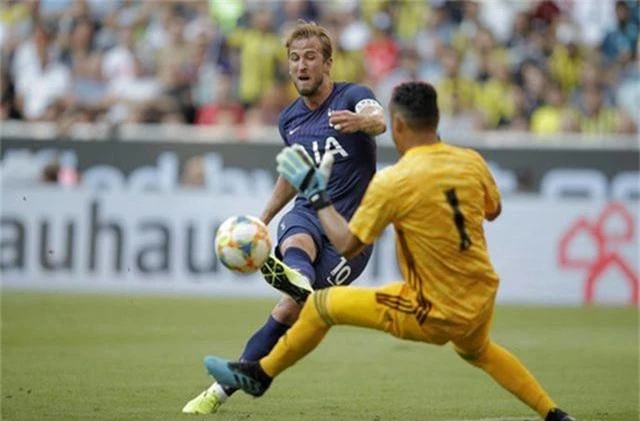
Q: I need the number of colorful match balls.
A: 1